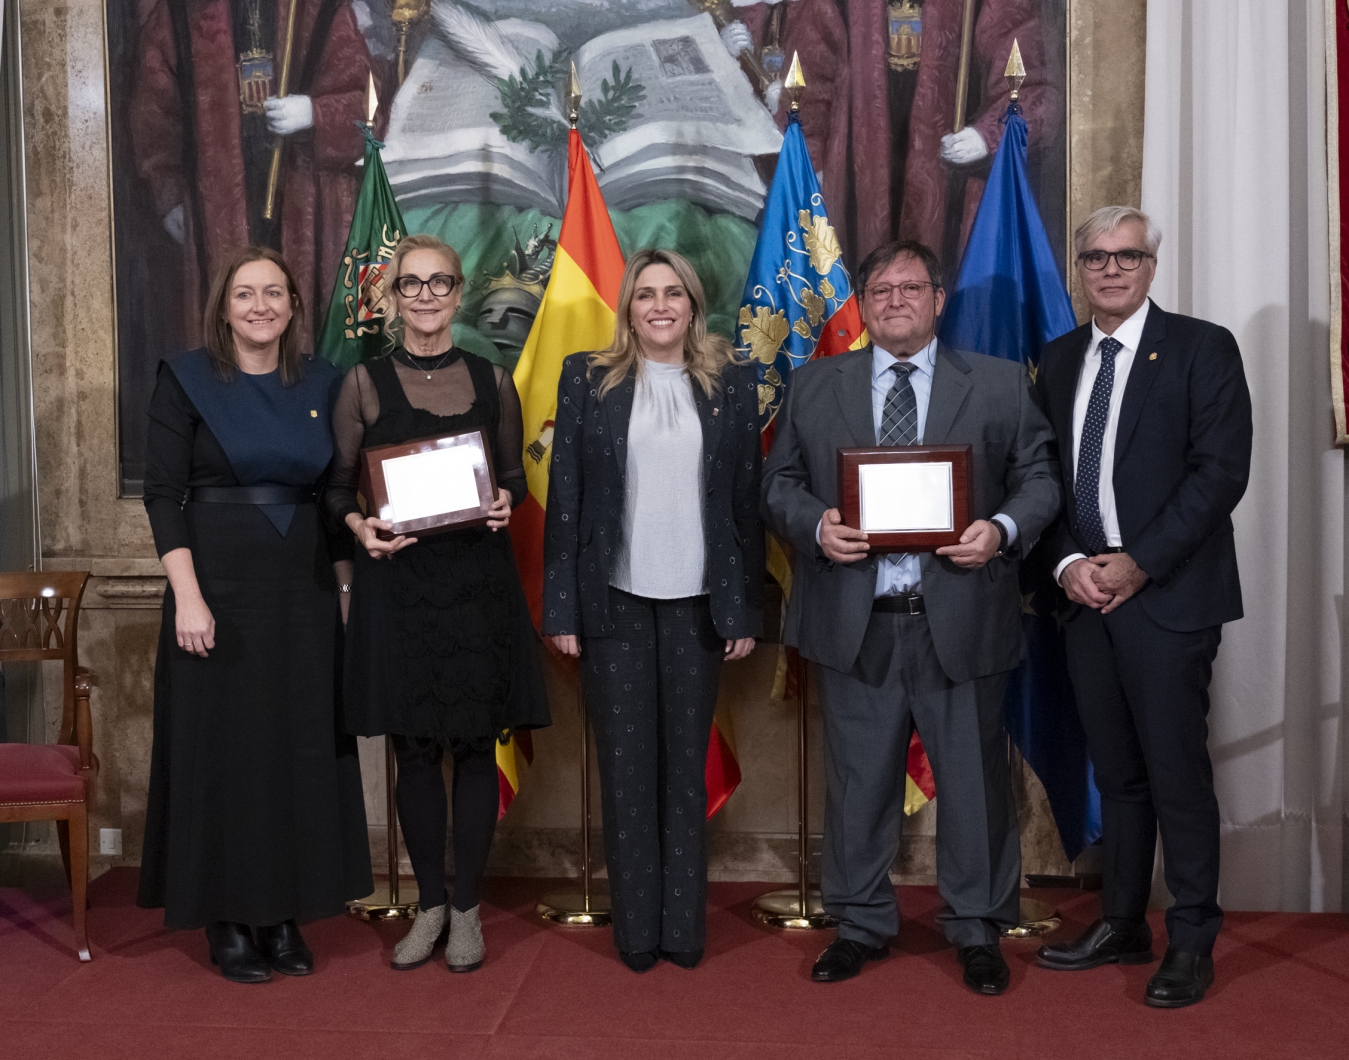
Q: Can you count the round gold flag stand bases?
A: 4